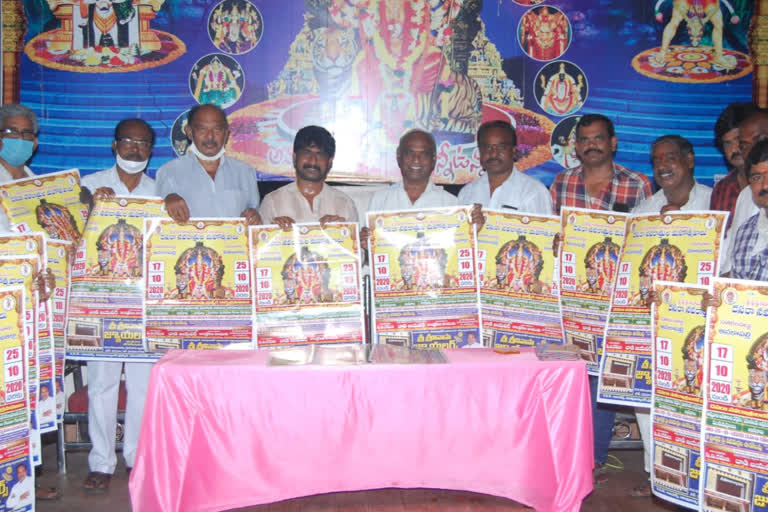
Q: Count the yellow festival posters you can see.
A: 14